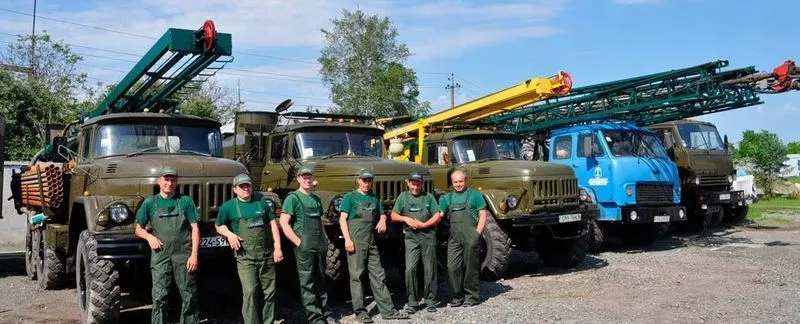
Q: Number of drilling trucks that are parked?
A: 5